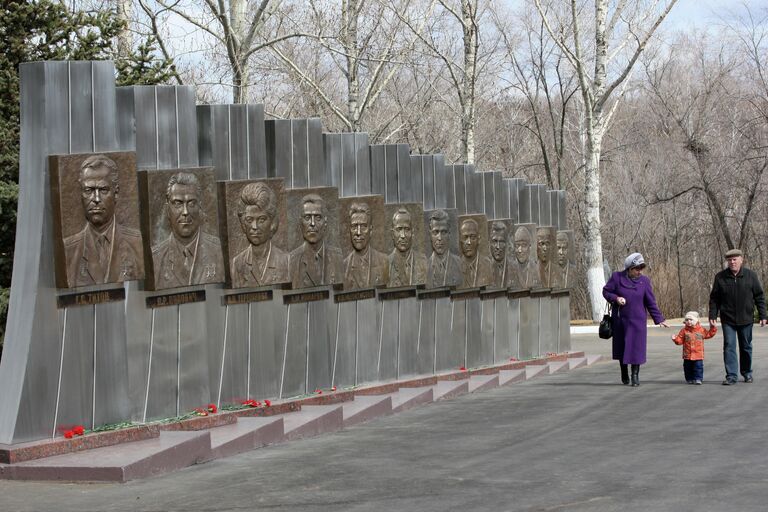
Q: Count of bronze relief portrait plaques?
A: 12